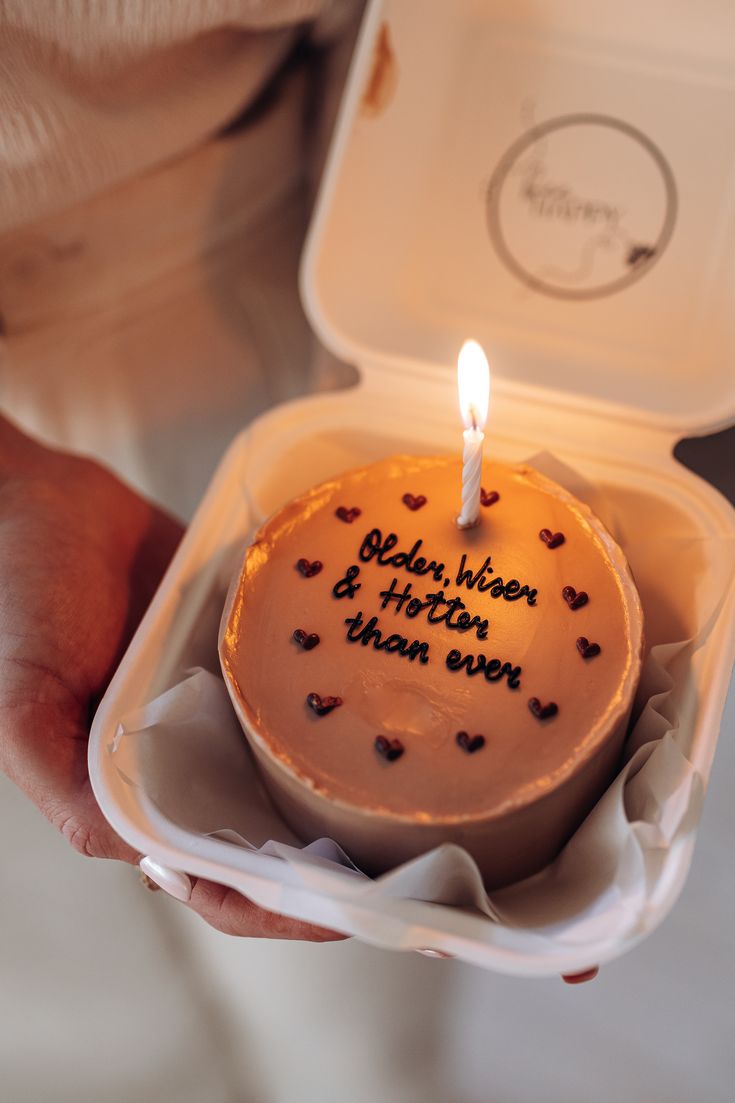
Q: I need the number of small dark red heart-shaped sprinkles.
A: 12